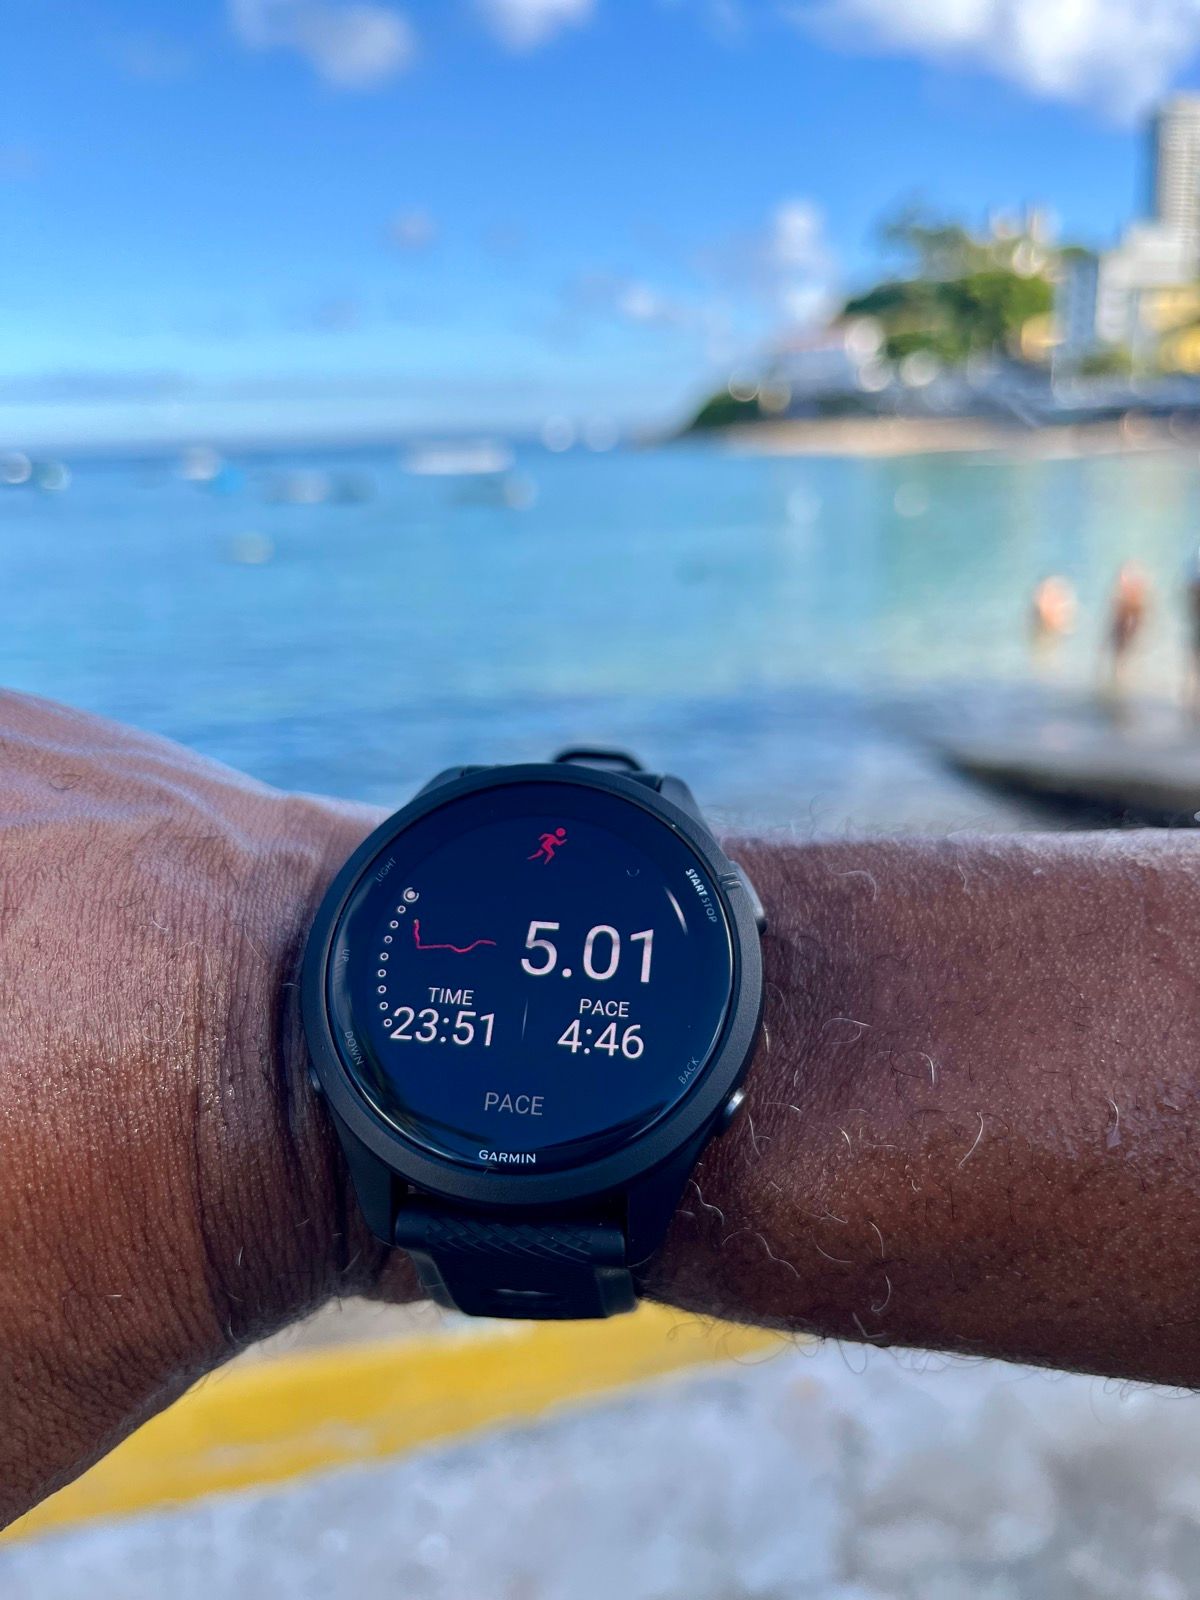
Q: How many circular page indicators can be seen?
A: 9